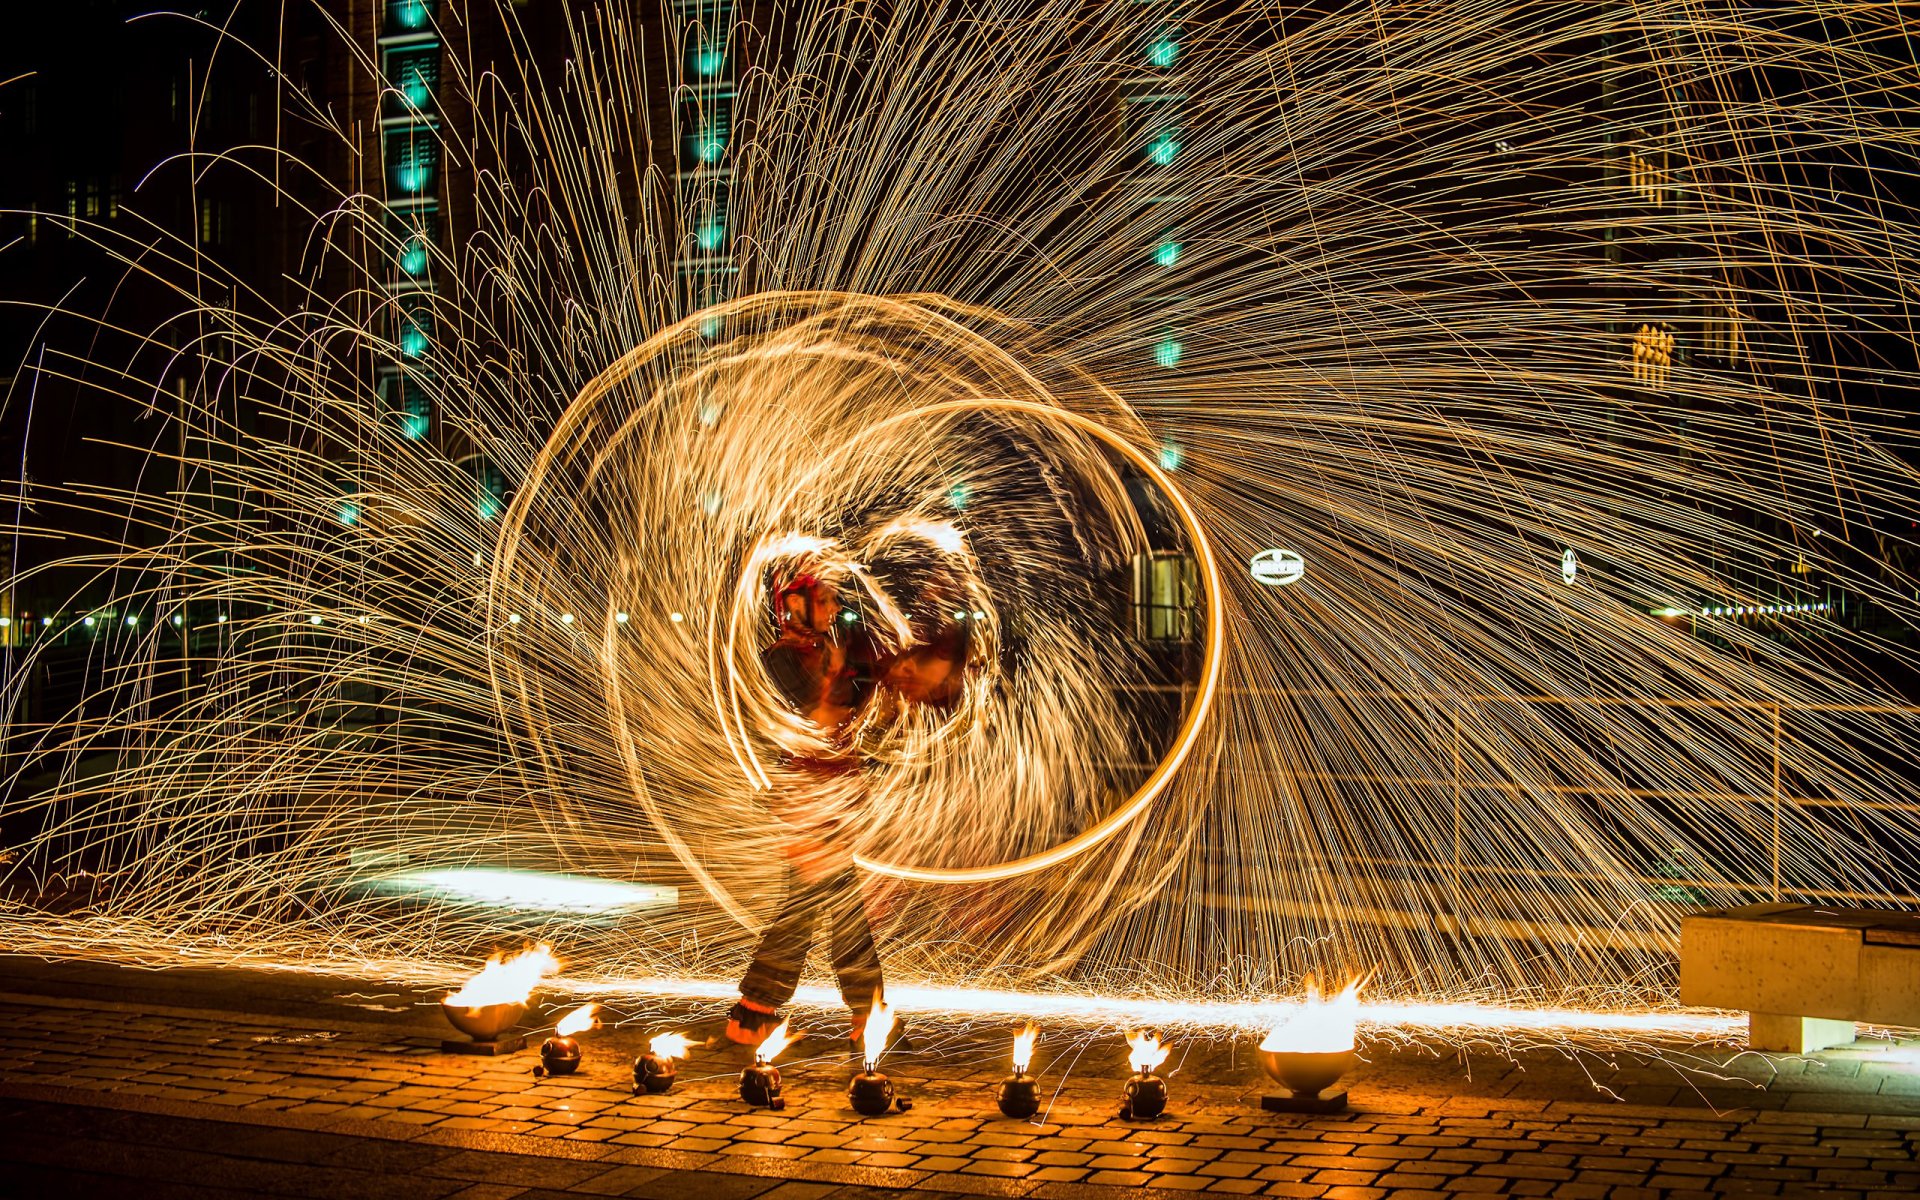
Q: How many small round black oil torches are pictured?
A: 6